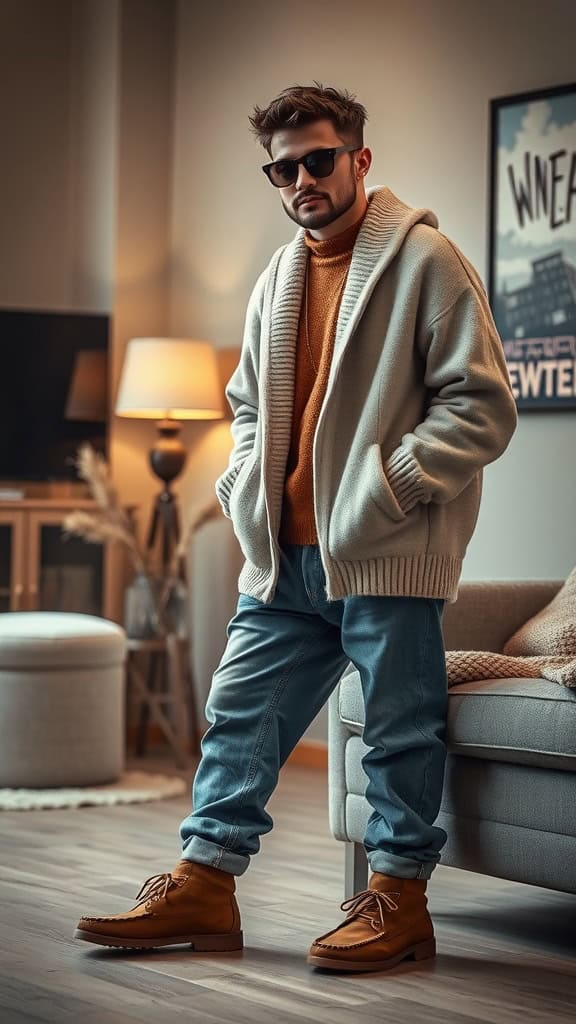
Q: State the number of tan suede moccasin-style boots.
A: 2